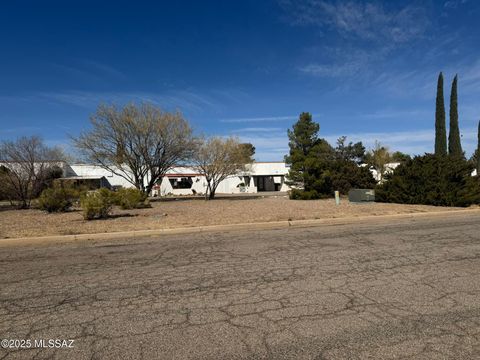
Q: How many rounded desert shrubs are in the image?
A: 3